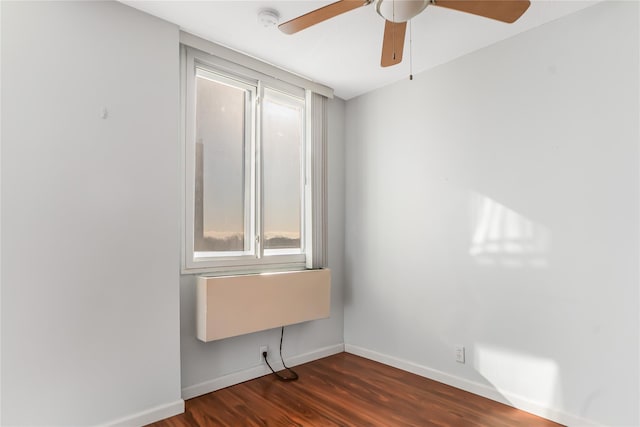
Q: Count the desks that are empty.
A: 0